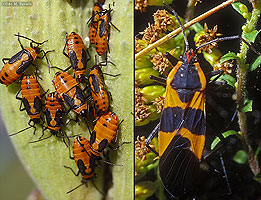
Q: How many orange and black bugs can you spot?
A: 11